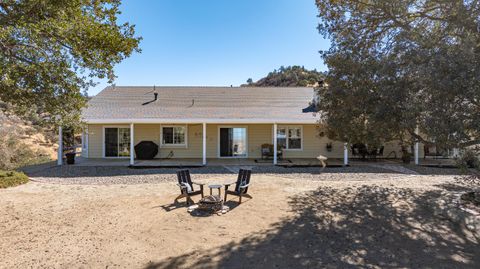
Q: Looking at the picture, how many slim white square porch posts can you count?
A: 6